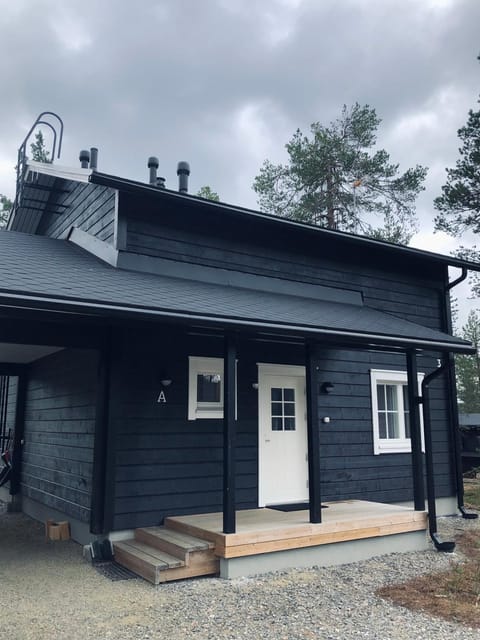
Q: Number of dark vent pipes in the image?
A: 5